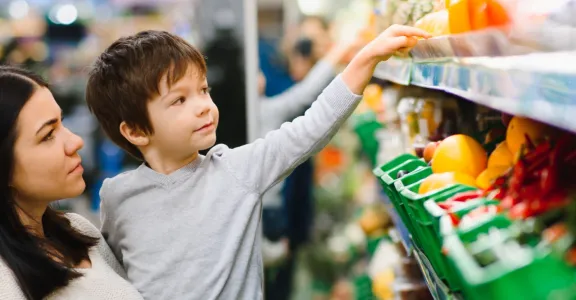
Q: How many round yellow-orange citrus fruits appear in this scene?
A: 5